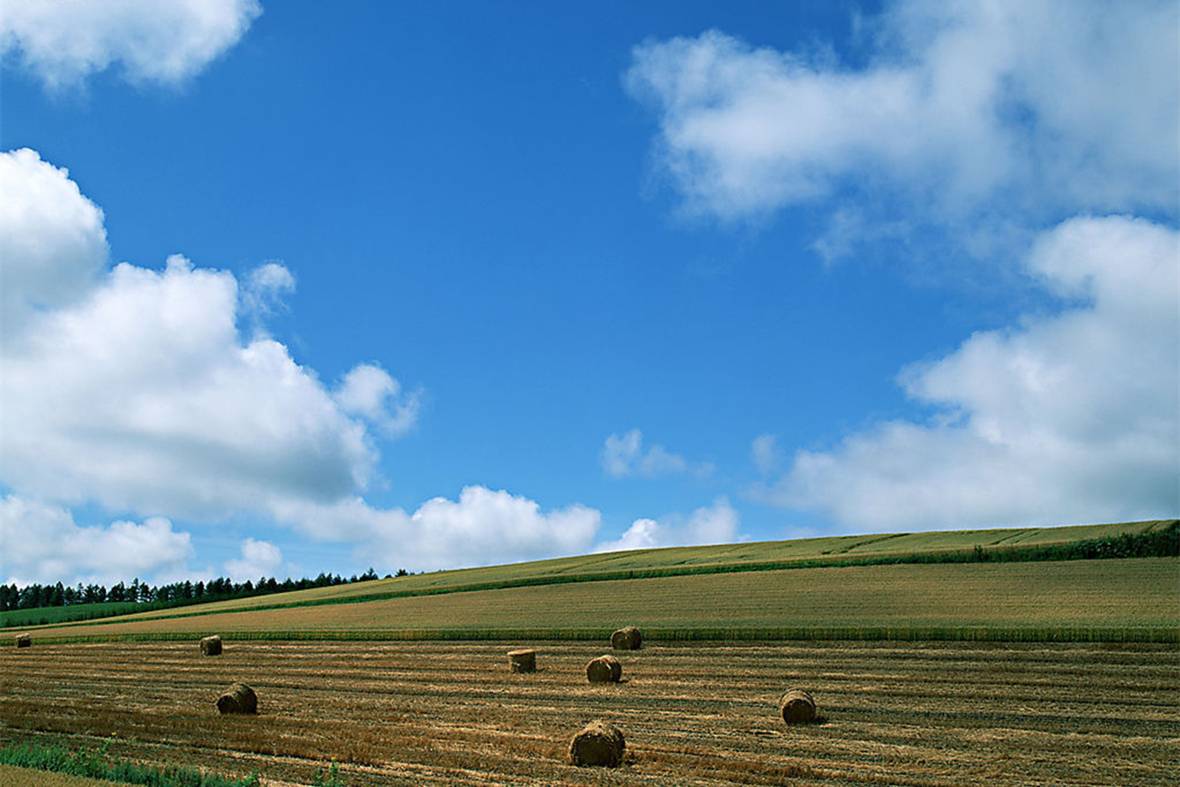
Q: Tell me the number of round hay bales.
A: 8